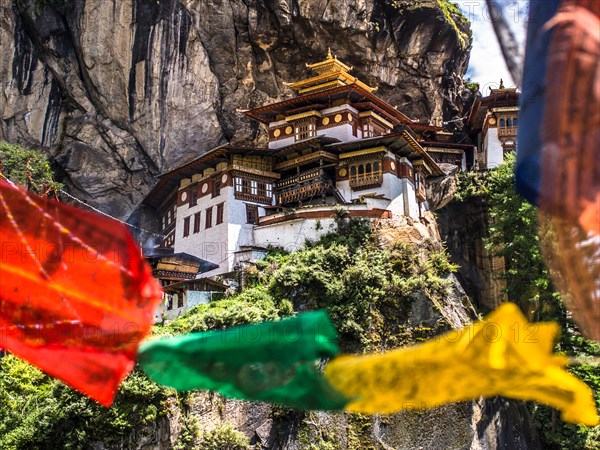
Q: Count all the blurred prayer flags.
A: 5